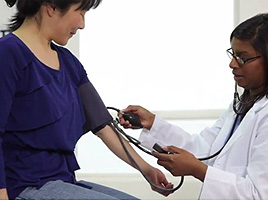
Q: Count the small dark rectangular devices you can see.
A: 1